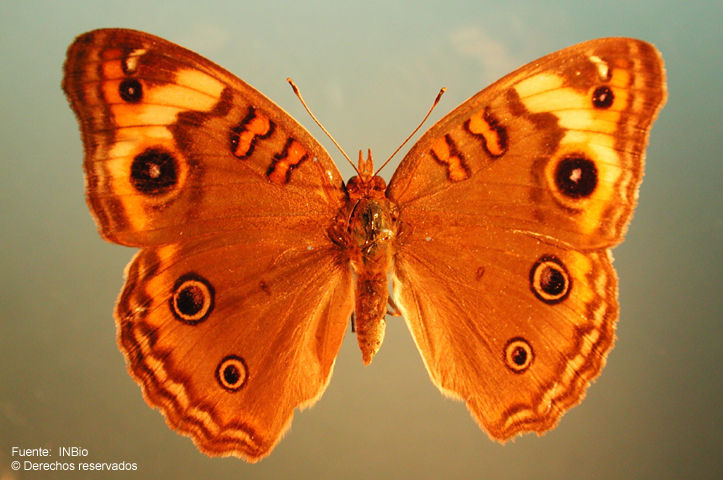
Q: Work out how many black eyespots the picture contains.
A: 8